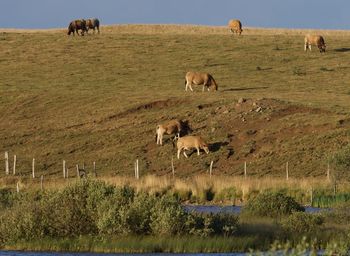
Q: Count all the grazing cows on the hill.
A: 7